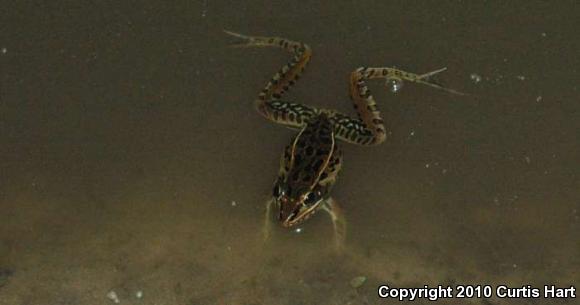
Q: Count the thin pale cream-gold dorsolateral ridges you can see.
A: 2